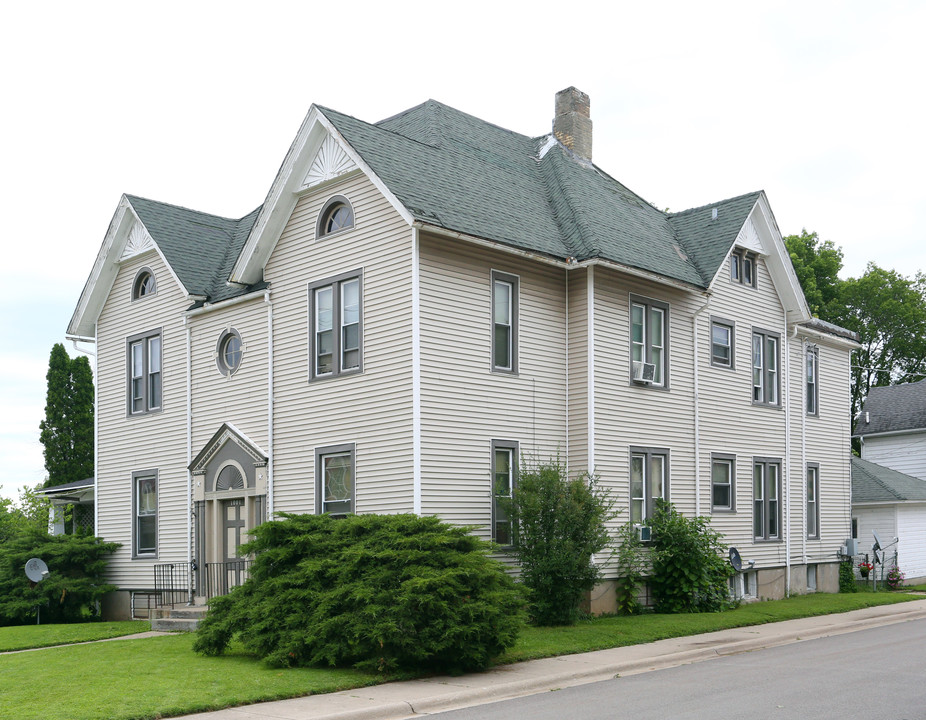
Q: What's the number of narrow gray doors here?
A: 1